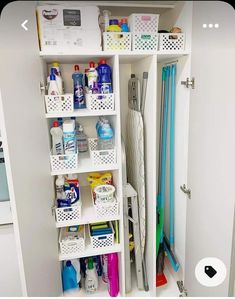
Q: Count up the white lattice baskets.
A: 12